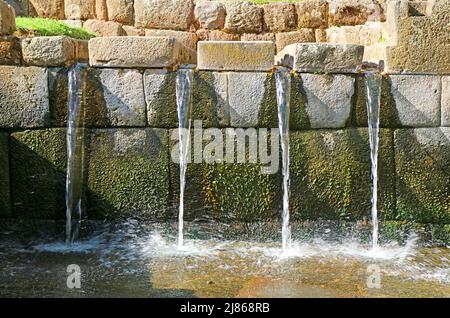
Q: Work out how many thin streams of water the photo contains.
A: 4